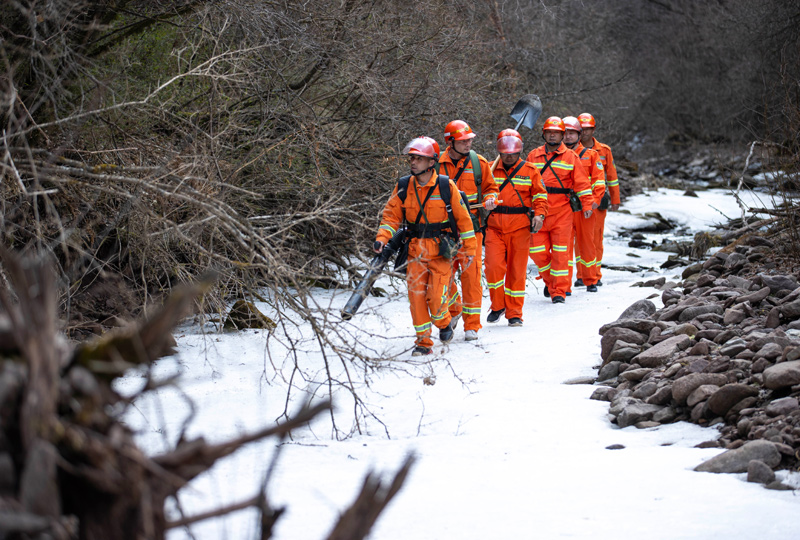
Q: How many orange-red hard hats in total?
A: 6